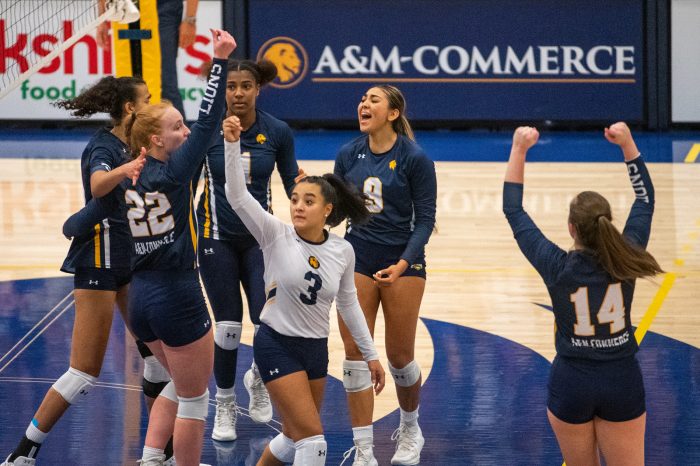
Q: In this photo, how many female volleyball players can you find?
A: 6